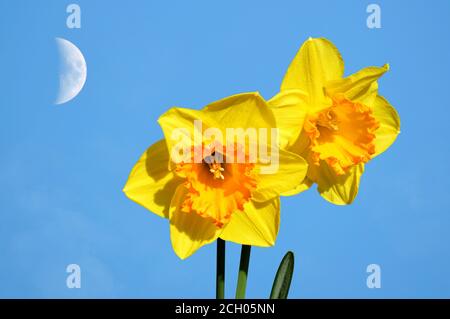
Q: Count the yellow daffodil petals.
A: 12